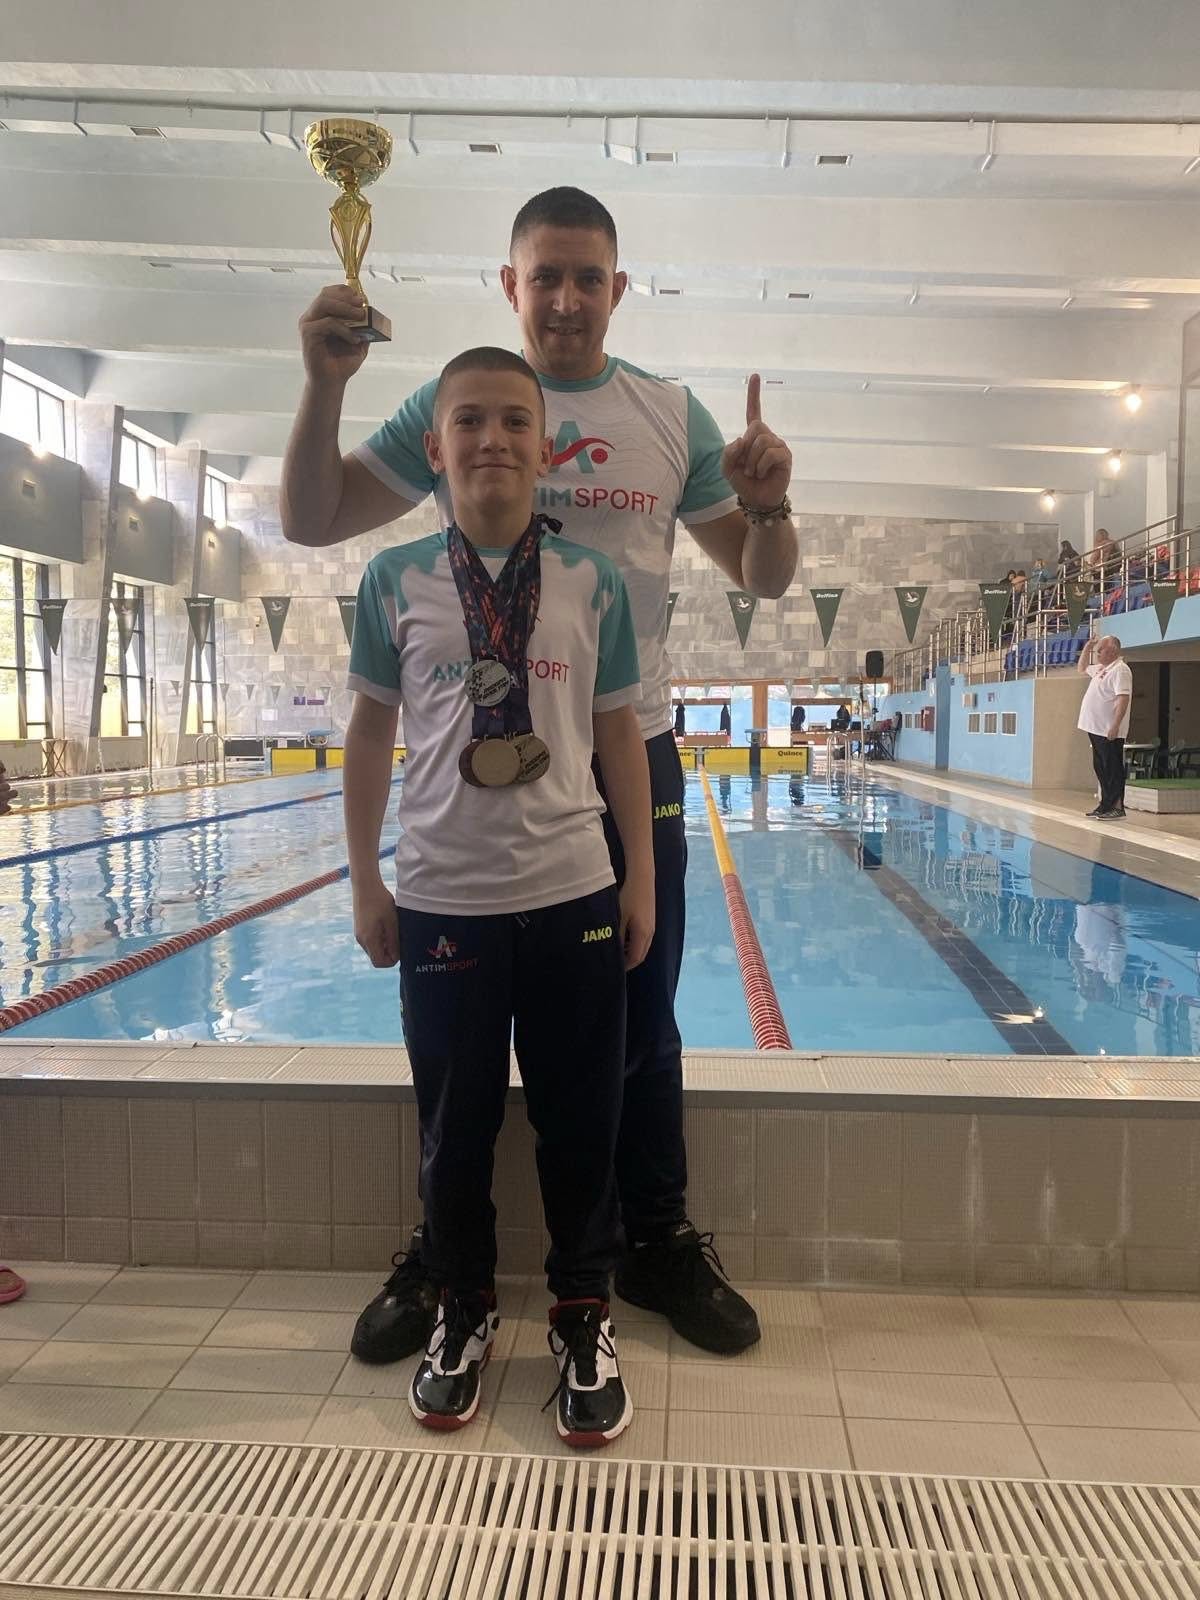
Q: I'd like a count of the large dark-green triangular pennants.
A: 12